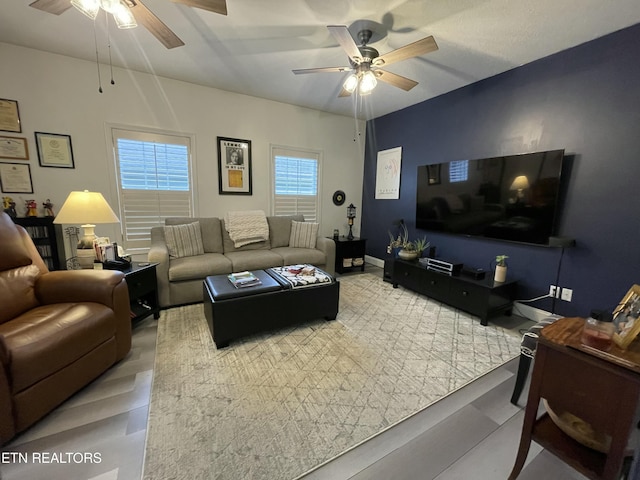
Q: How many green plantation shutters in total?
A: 0